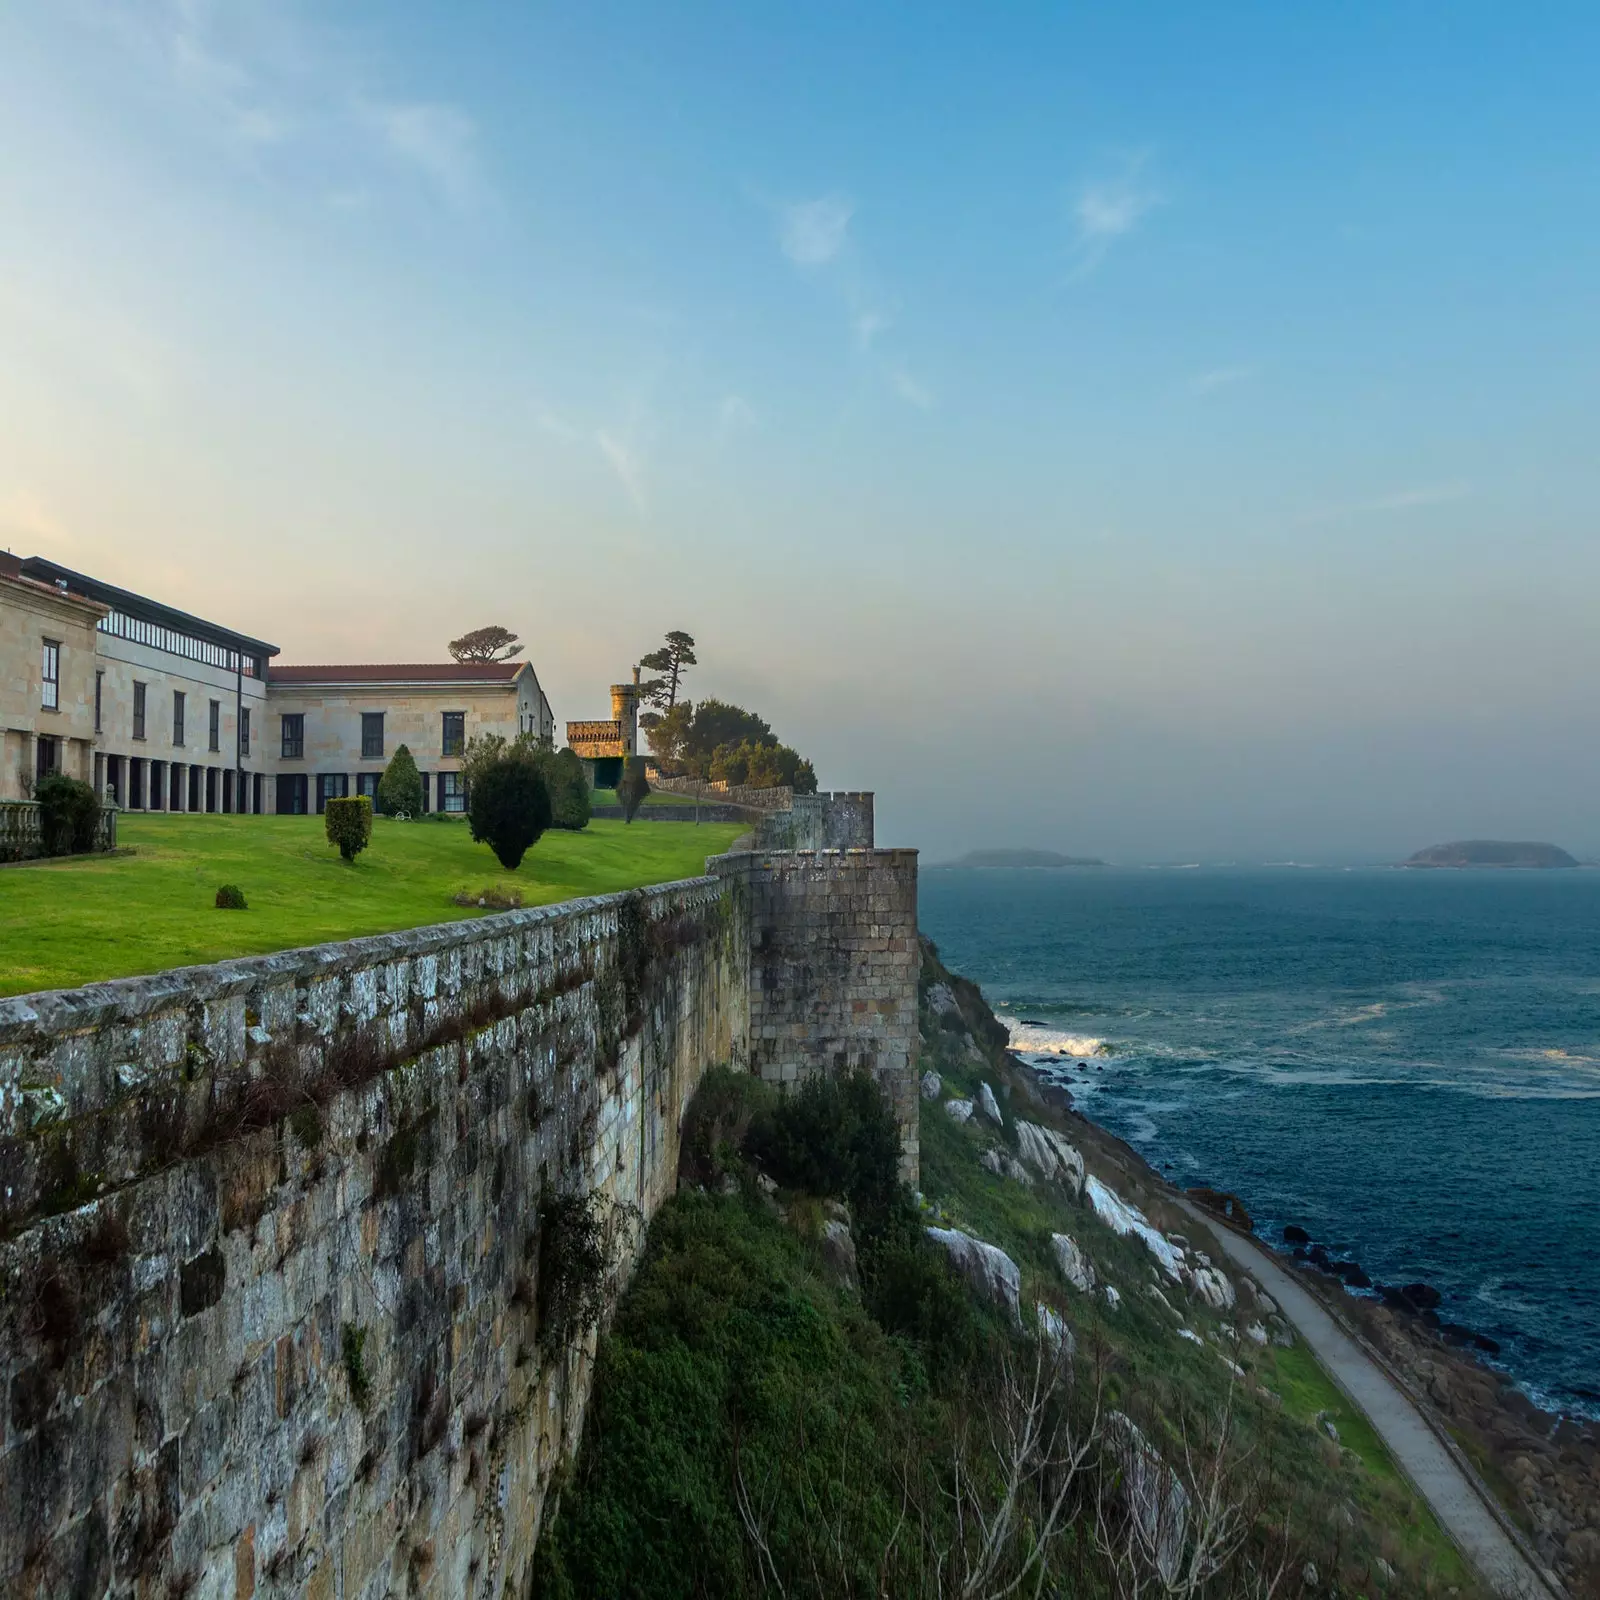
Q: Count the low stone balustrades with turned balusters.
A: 1